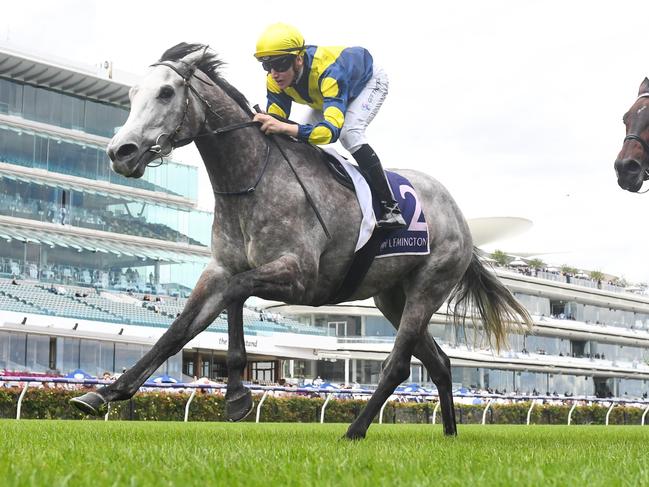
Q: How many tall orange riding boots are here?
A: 0